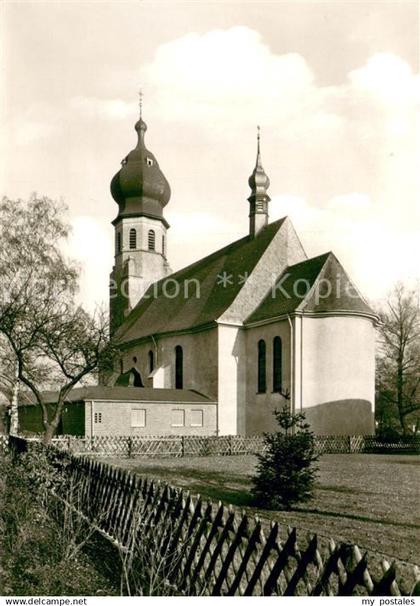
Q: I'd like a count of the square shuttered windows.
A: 3